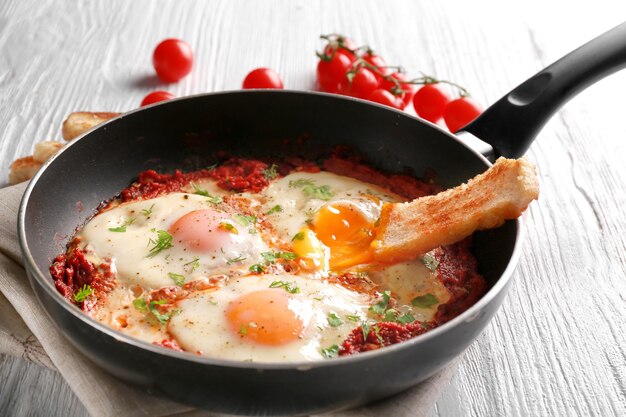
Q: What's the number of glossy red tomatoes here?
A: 11